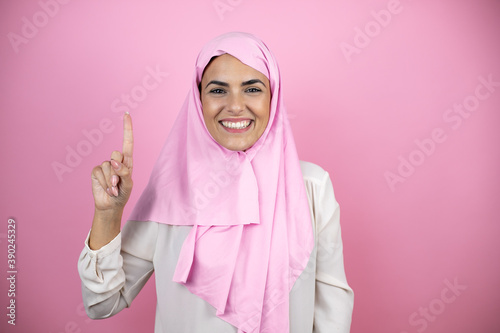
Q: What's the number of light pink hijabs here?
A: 1